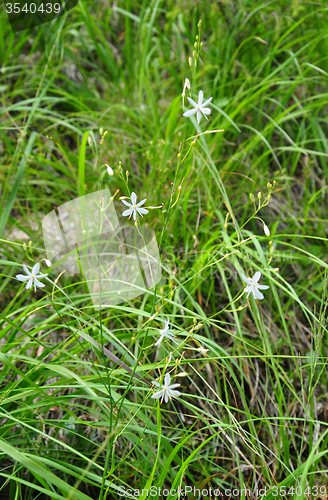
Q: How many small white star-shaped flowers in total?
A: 6